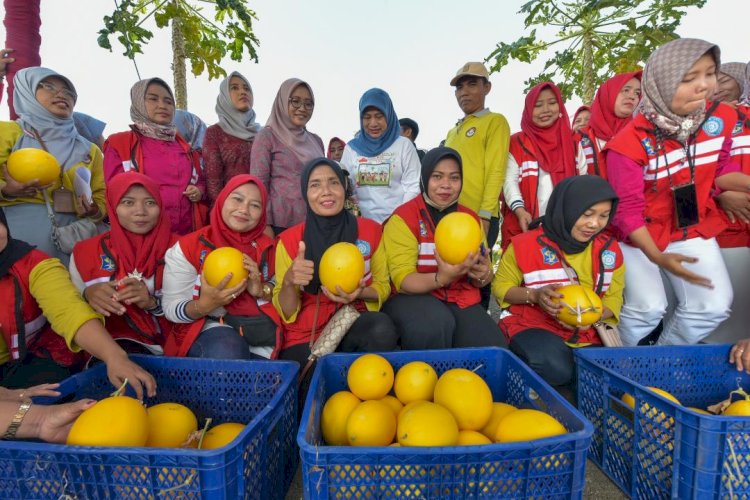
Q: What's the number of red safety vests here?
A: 11